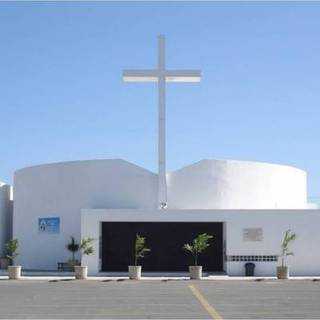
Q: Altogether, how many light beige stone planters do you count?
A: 5